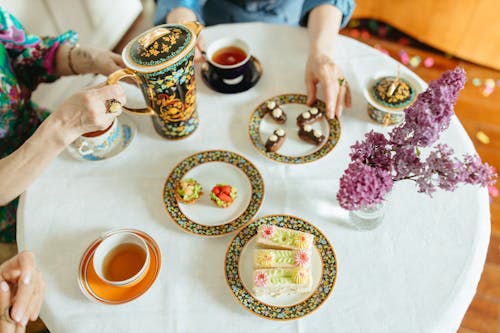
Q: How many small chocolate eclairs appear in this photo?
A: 4